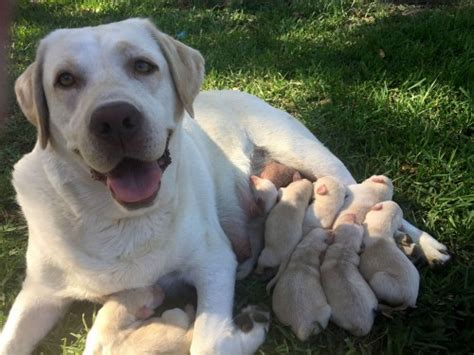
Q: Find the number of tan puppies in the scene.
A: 9